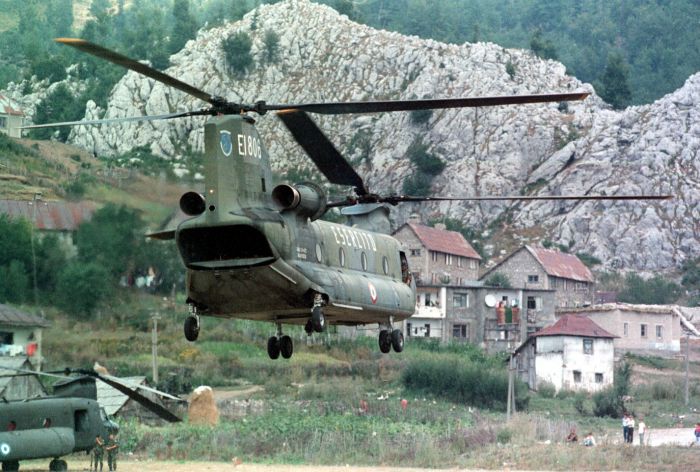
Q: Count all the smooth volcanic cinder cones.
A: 0